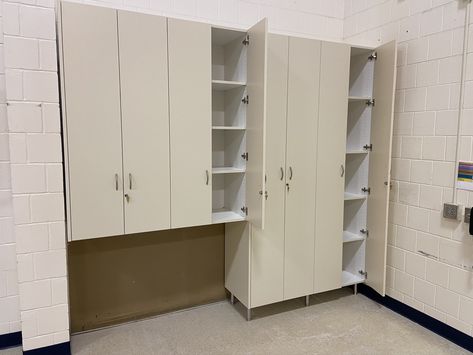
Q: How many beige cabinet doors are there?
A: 8